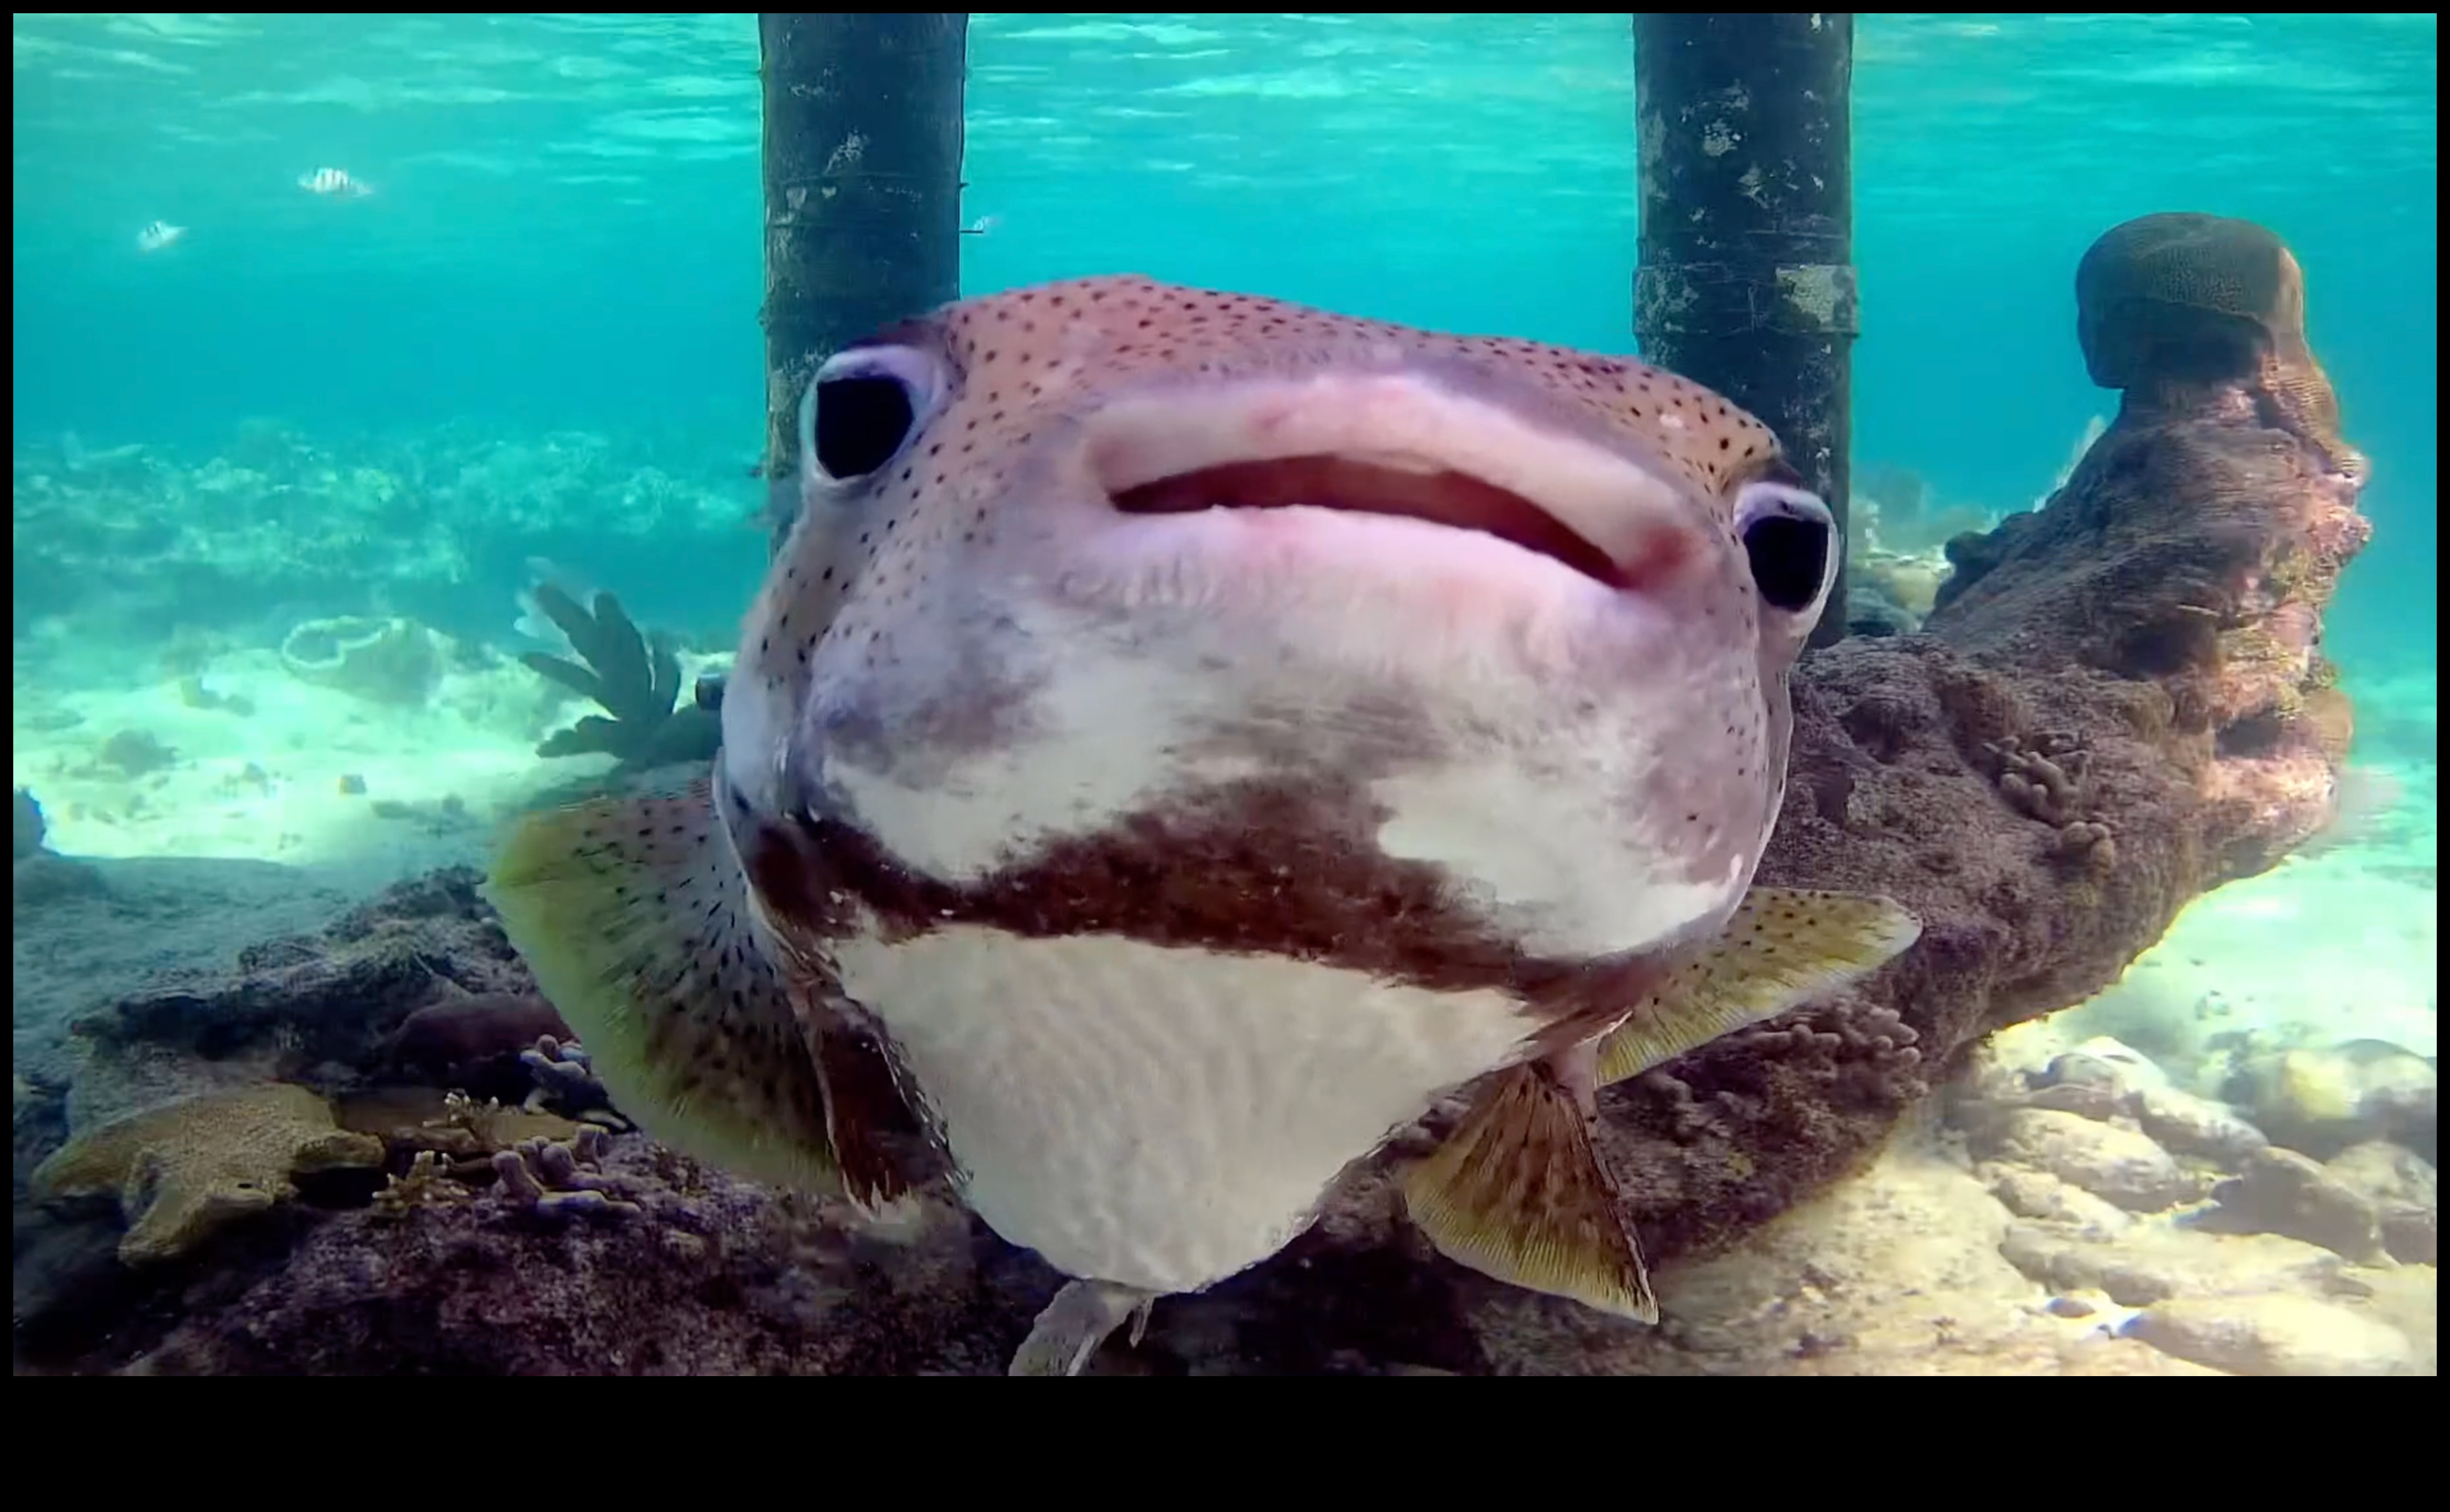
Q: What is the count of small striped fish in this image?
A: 2